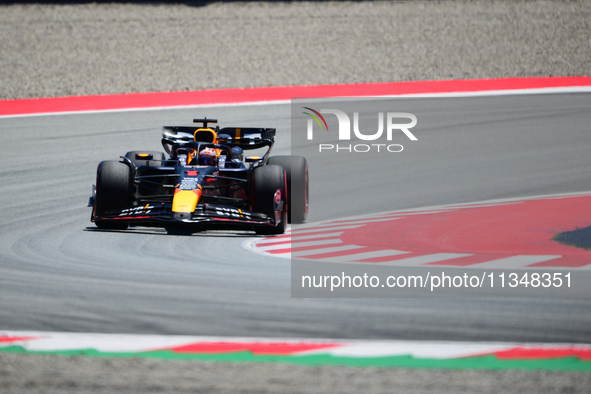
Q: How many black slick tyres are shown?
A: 4